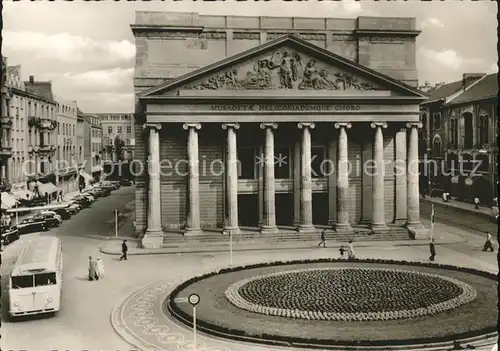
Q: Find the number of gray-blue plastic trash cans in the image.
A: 0